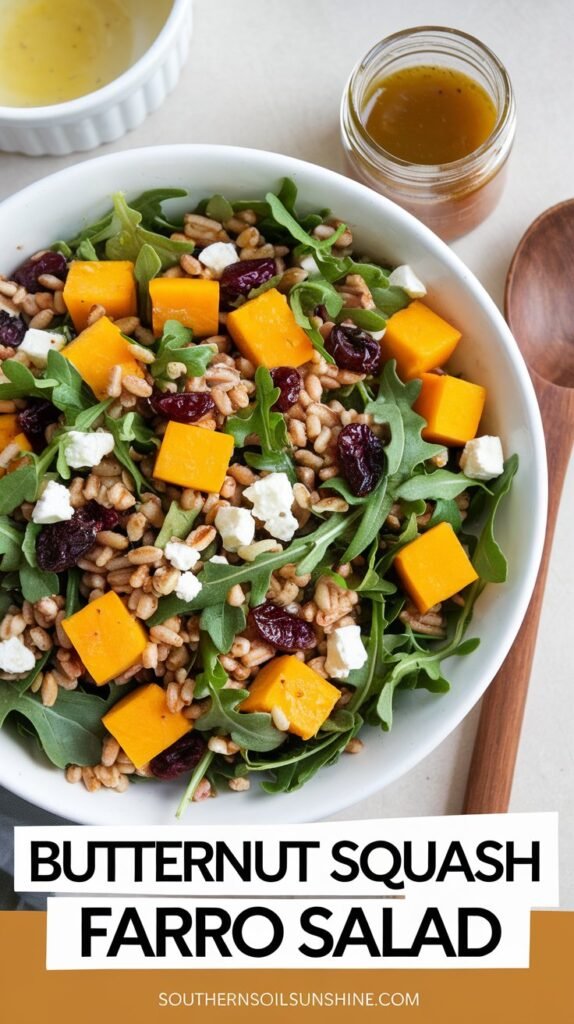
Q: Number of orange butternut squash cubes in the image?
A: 12